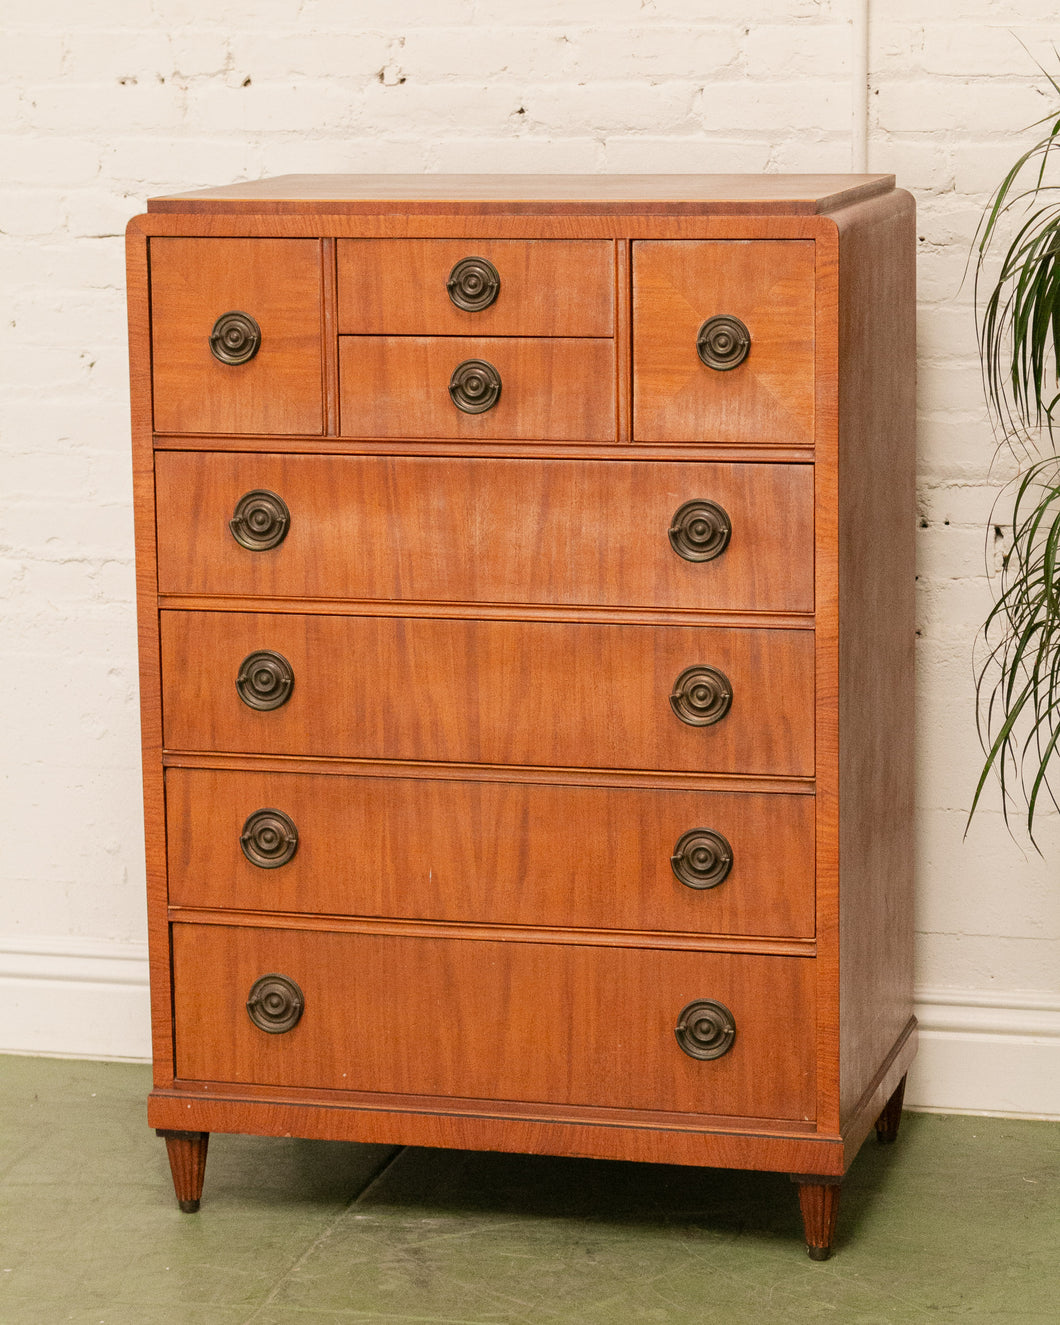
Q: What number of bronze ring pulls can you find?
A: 12